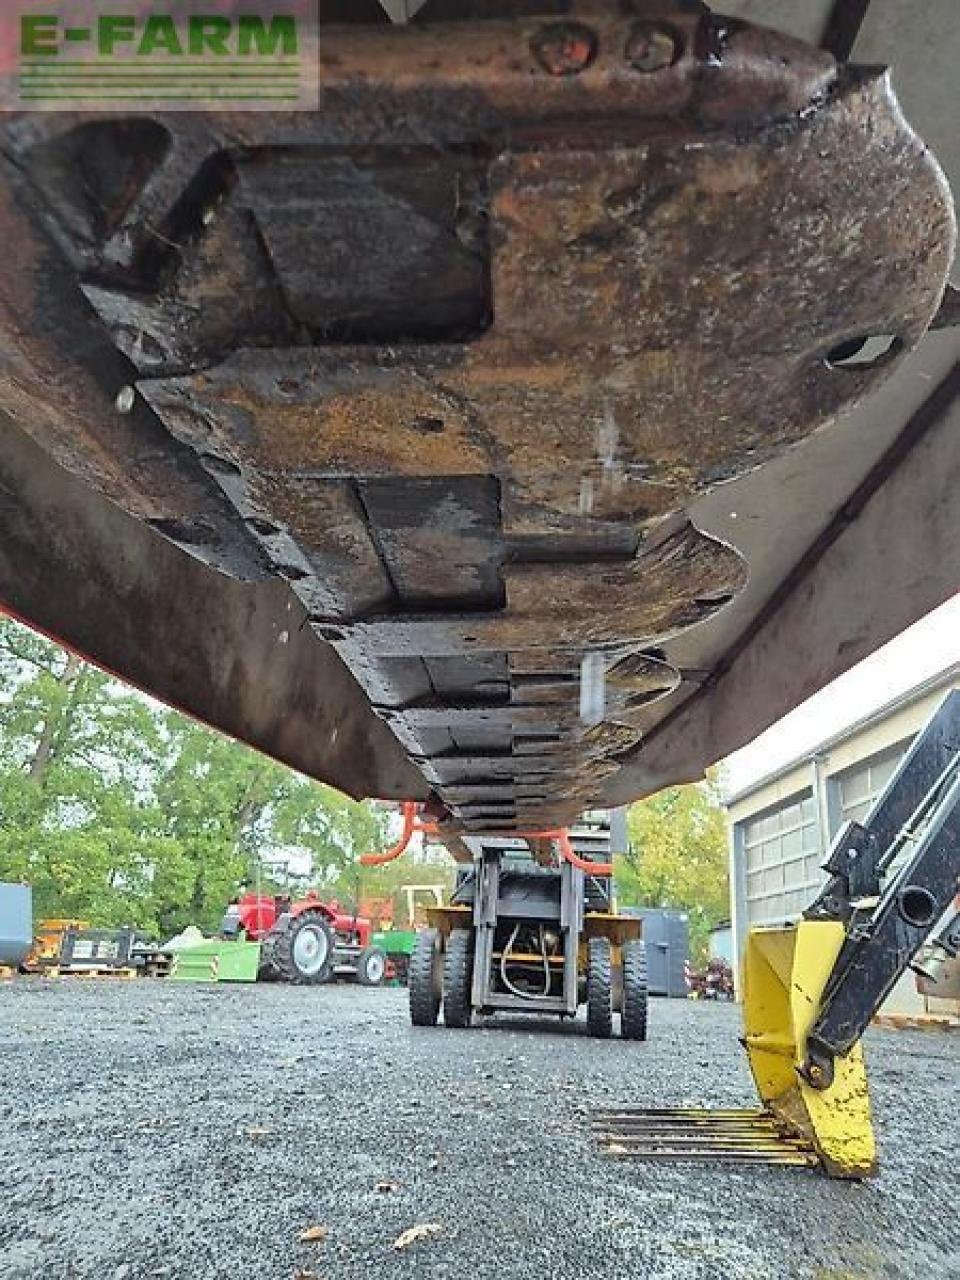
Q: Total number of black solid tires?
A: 4